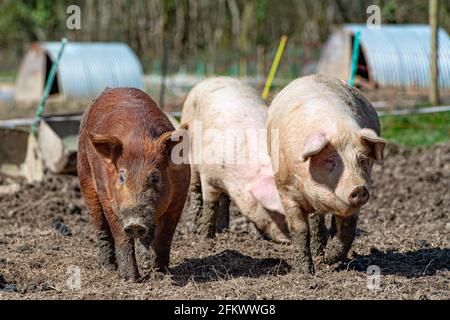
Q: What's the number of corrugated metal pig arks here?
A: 2